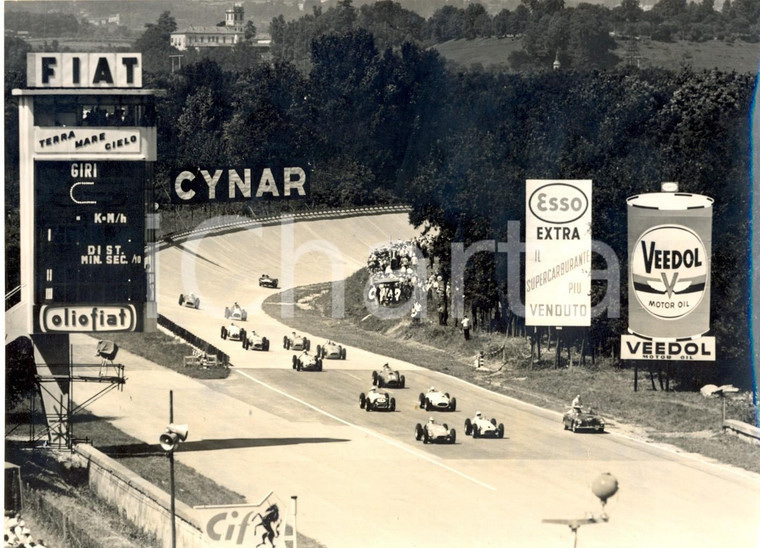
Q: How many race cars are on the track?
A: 13